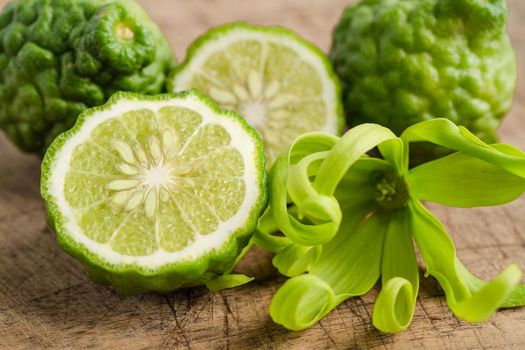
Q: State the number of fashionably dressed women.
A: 0